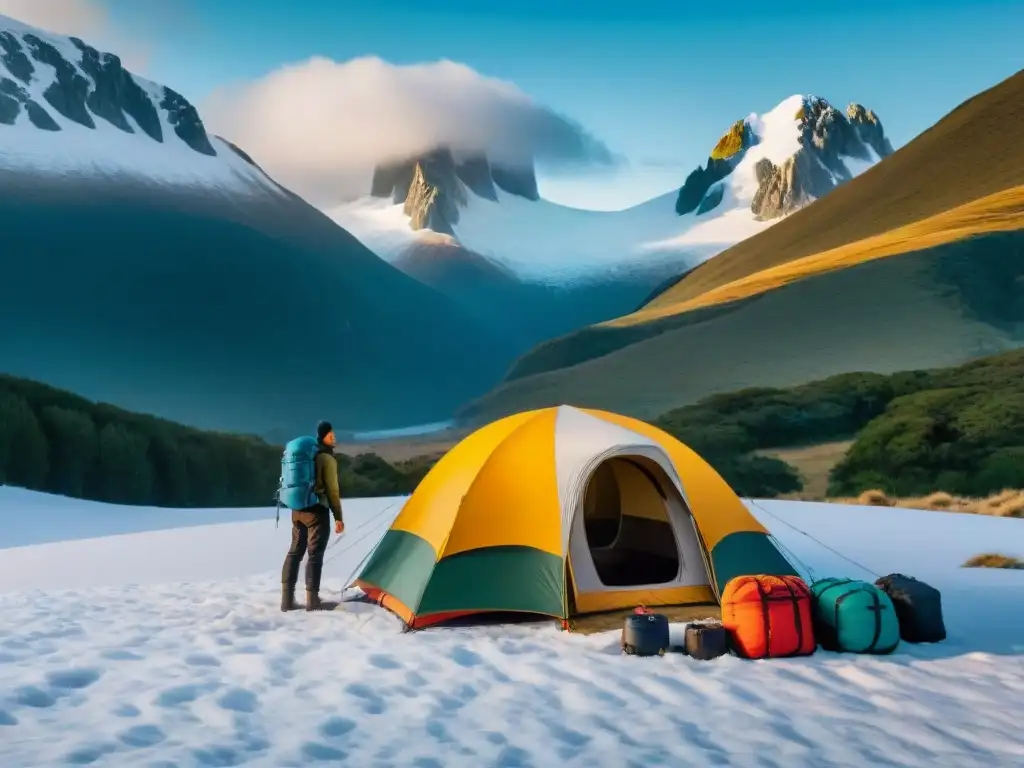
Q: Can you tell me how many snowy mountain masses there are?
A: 3